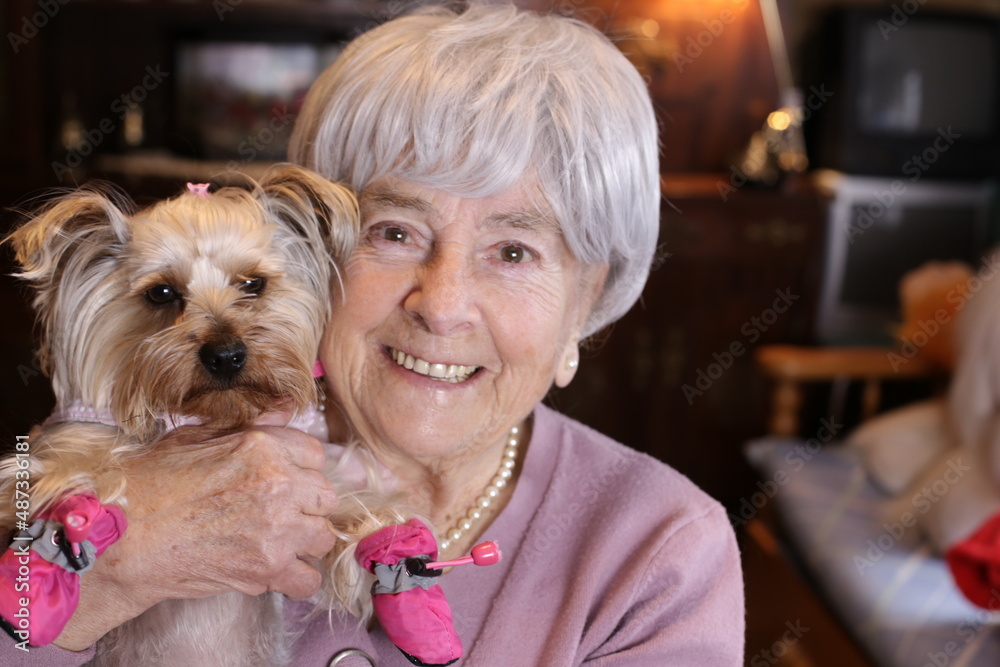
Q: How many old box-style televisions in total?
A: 2